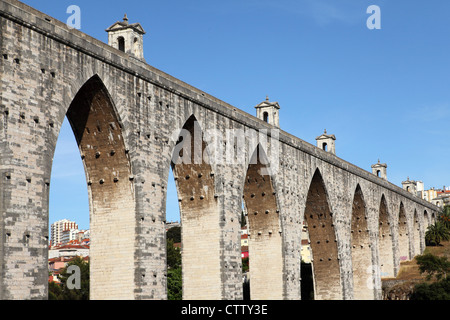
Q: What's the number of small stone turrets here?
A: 5